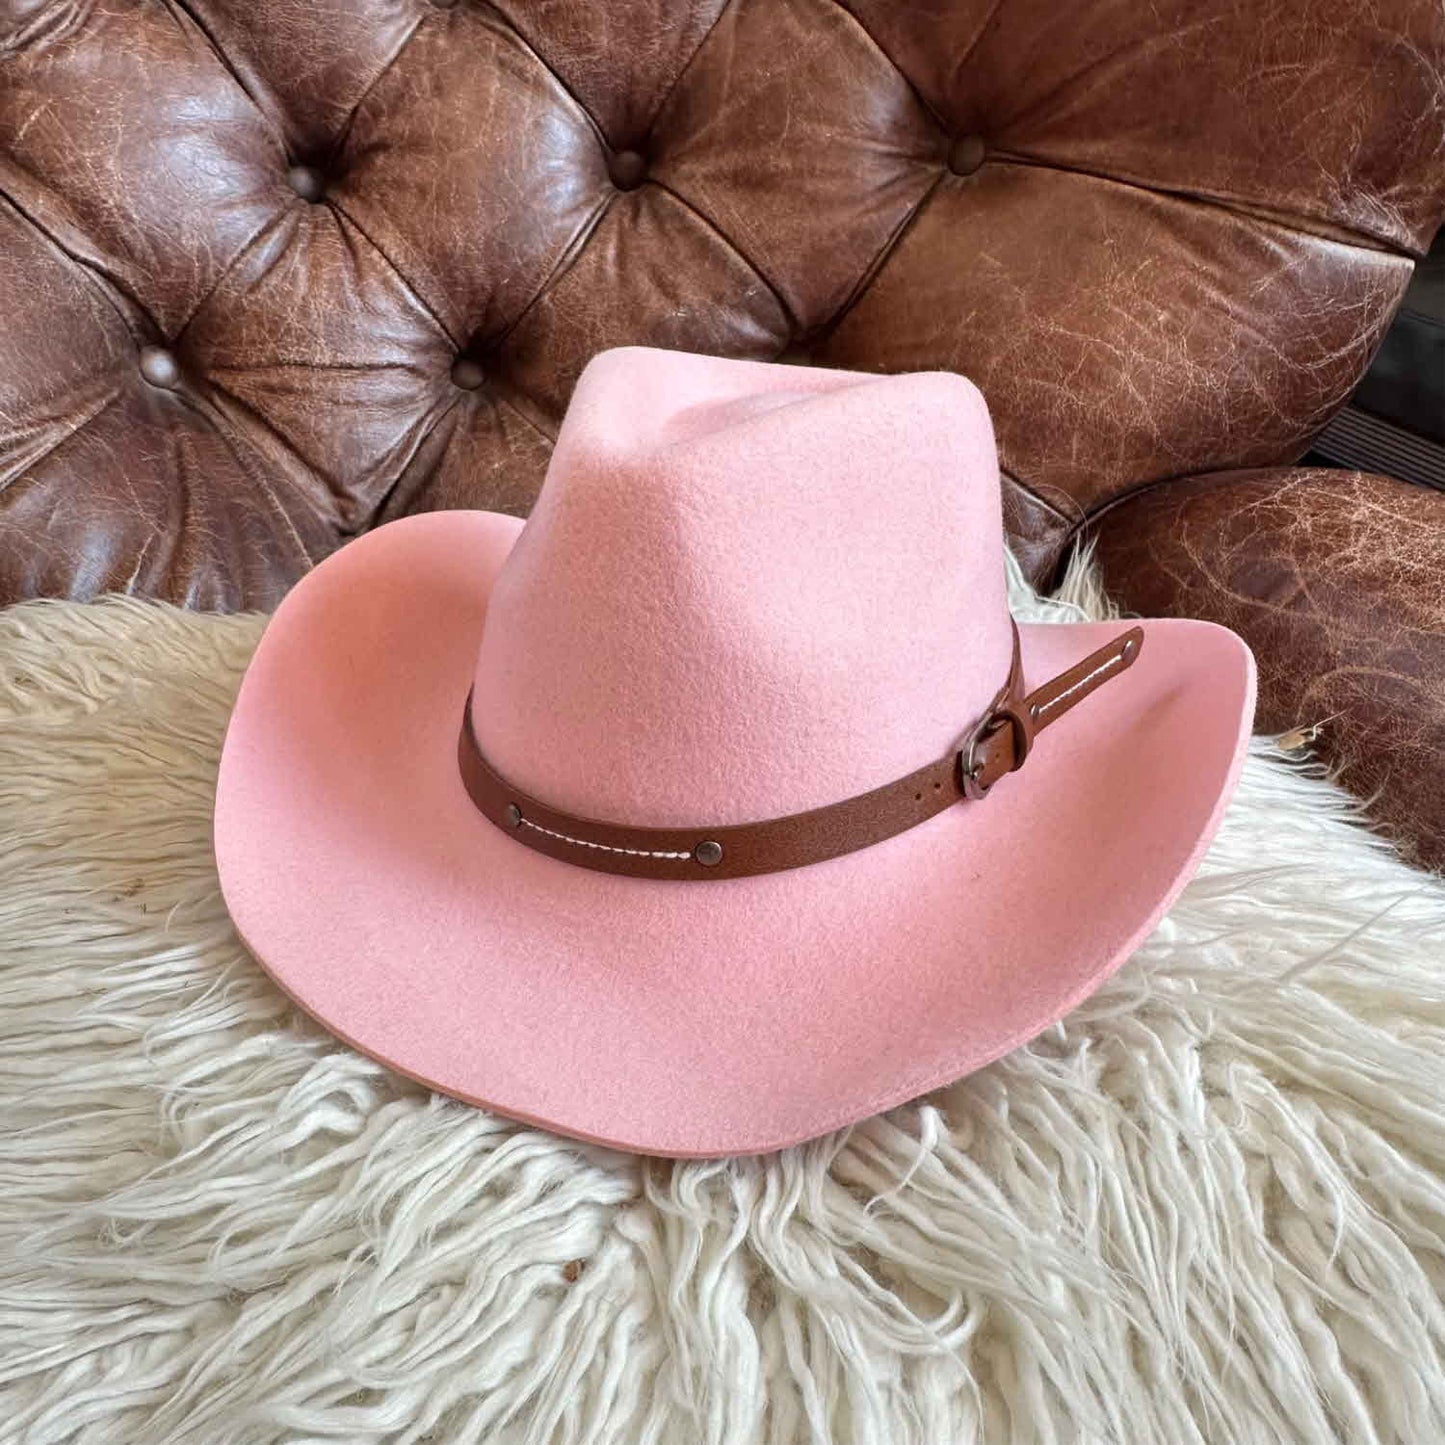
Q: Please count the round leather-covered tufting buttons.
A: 5